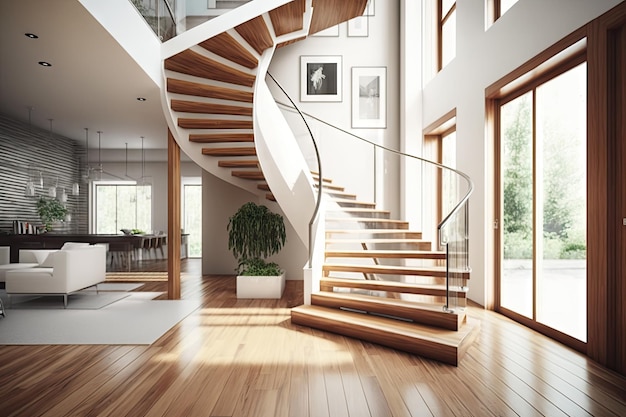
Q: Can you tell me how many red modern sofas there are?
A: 0